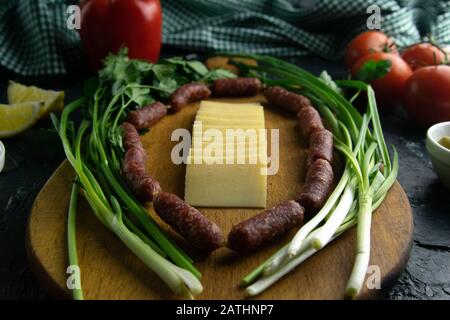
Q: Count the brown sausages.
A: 11